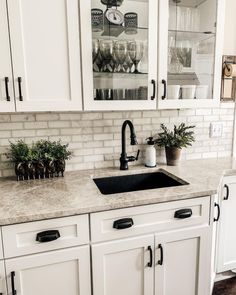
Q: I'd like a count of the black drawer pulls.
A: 3